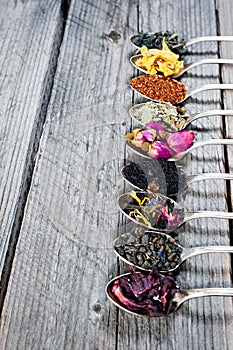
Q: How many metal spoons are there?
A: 9